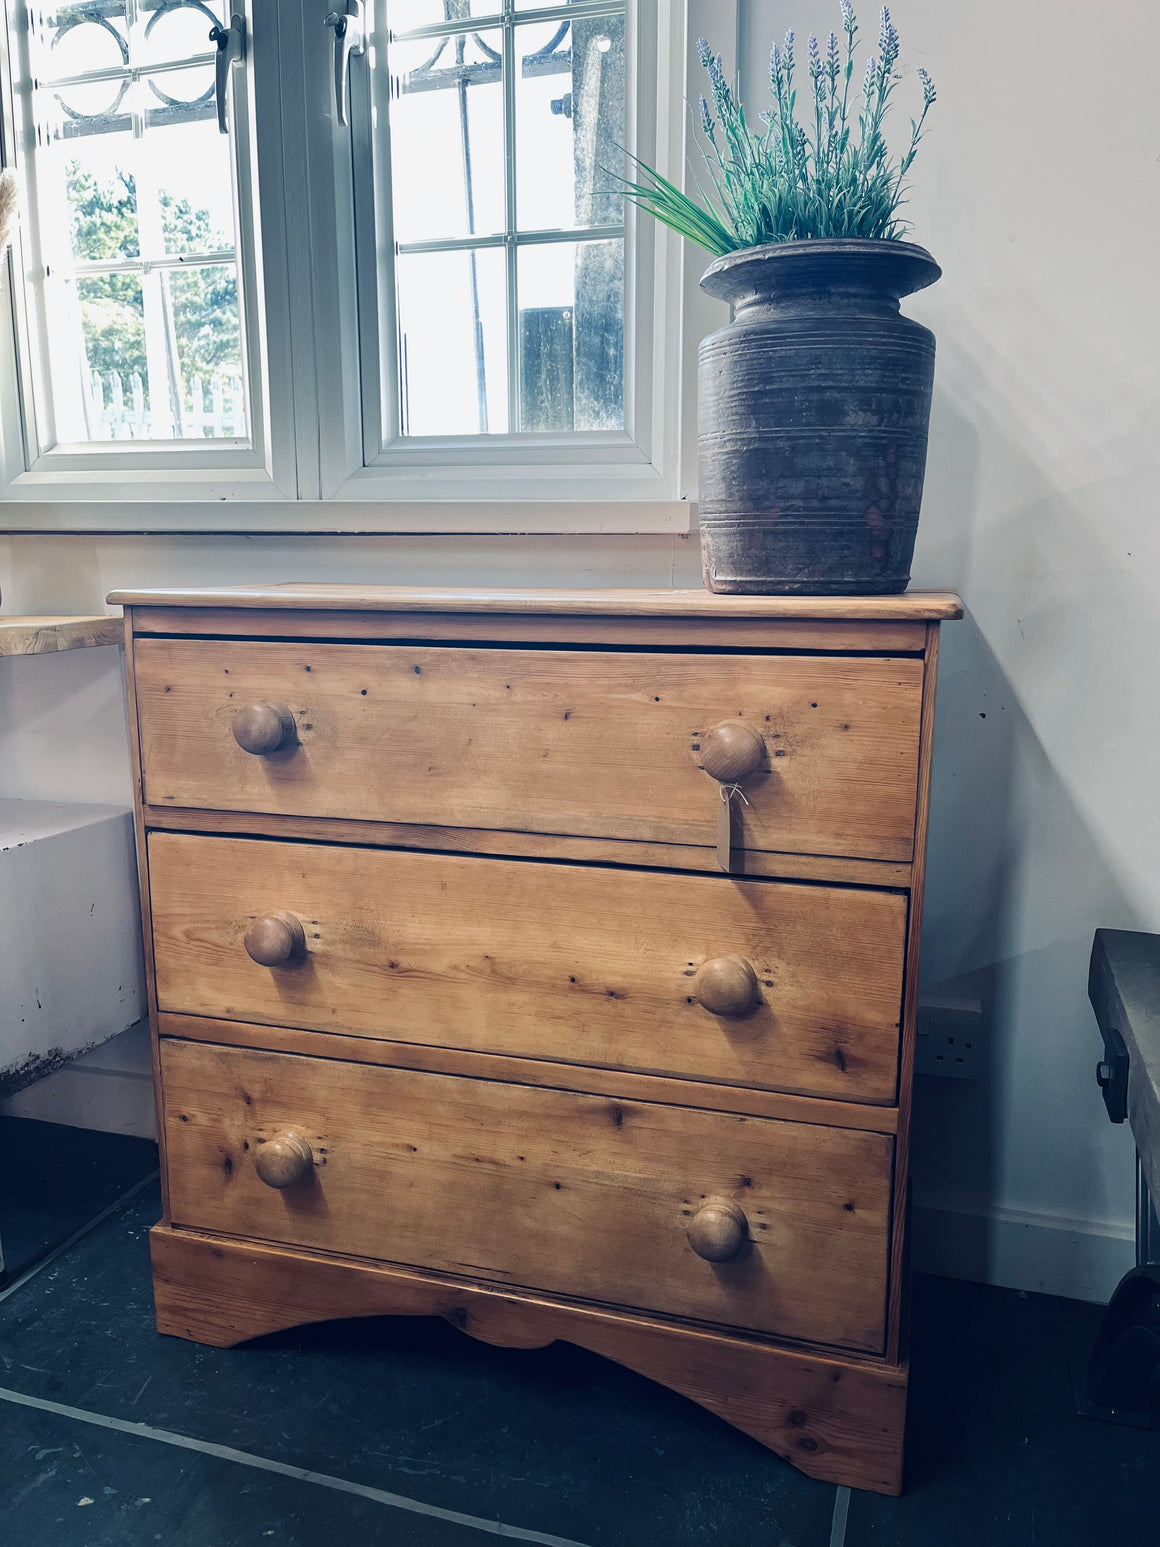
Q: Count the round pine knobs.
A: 6